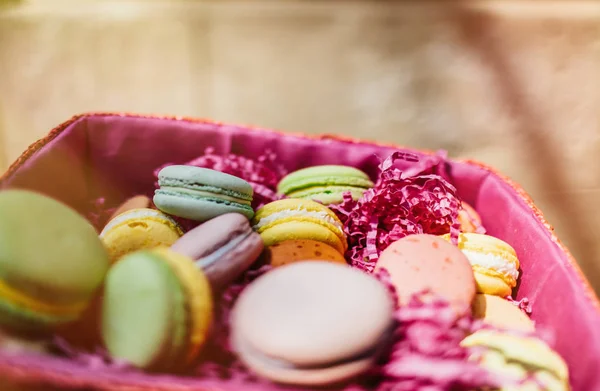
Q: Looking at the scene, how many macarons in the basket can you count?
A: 15